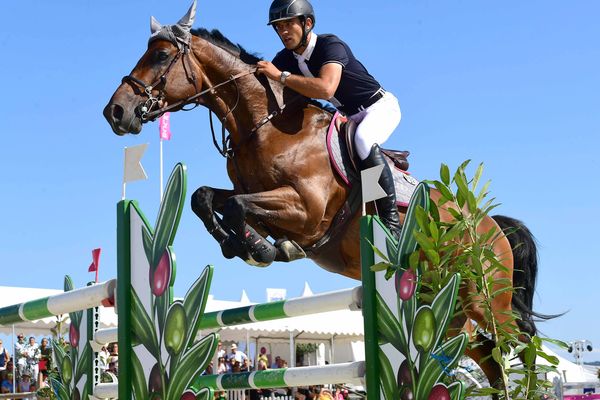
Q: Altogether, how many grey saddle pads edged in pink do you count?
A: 1